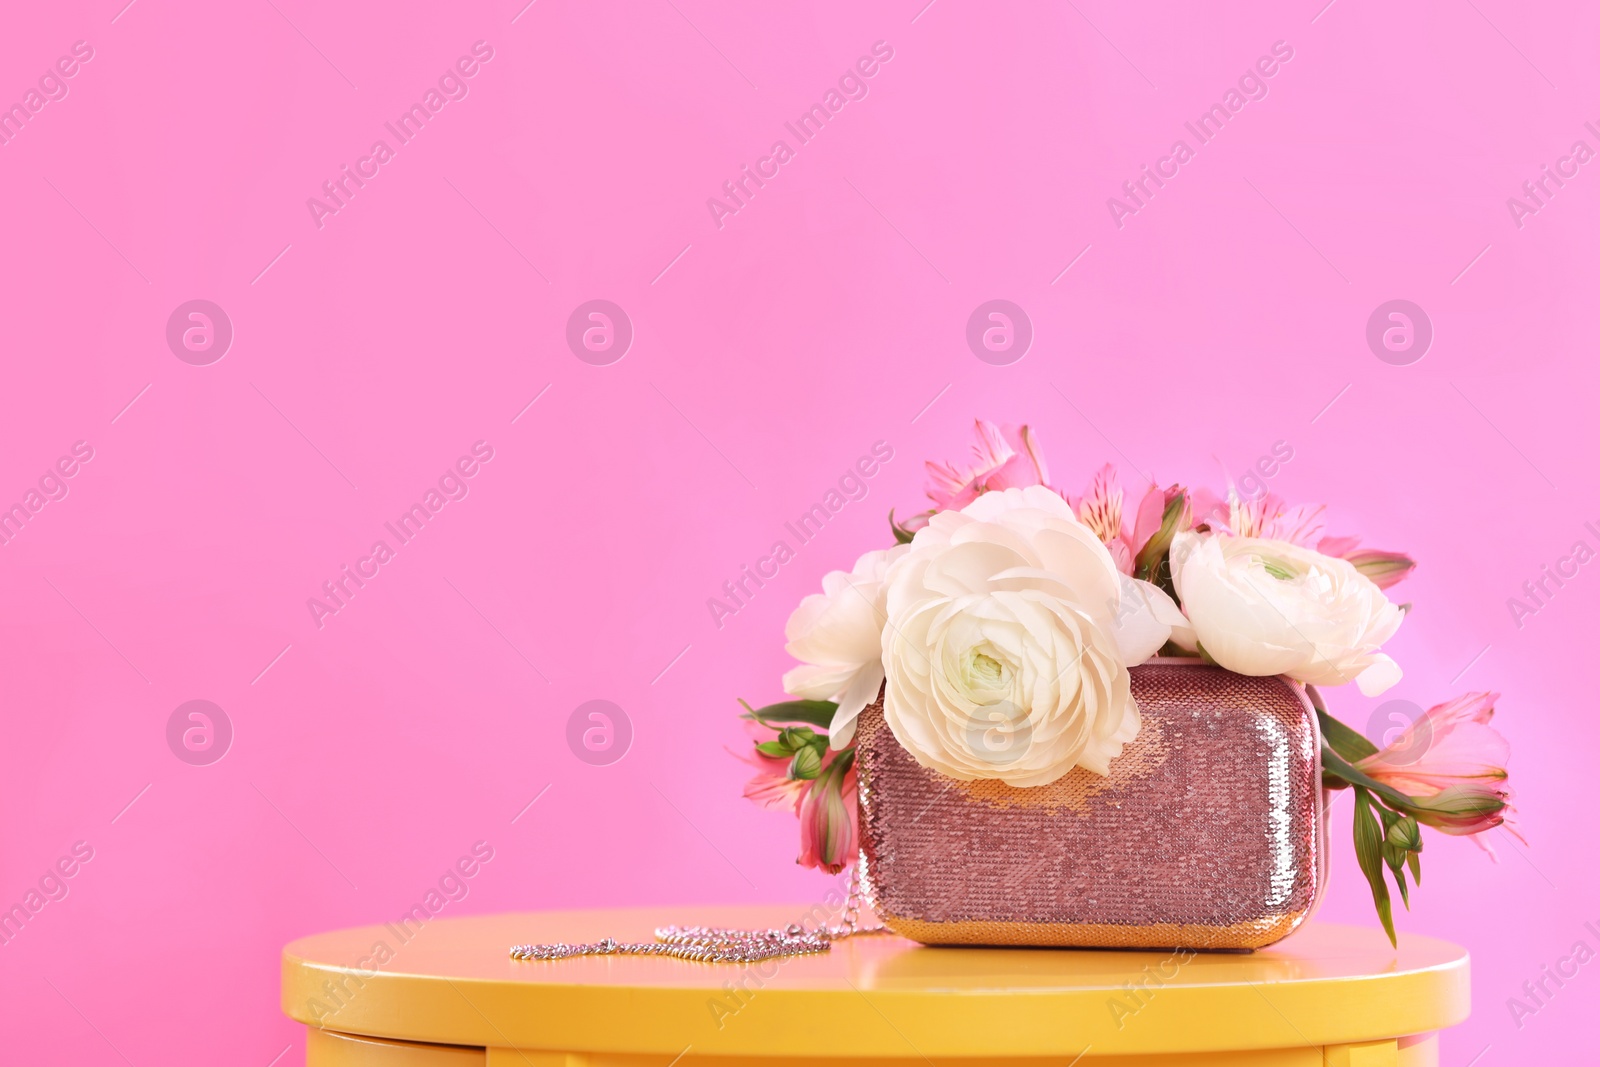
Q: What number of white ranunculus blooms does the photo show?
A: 3